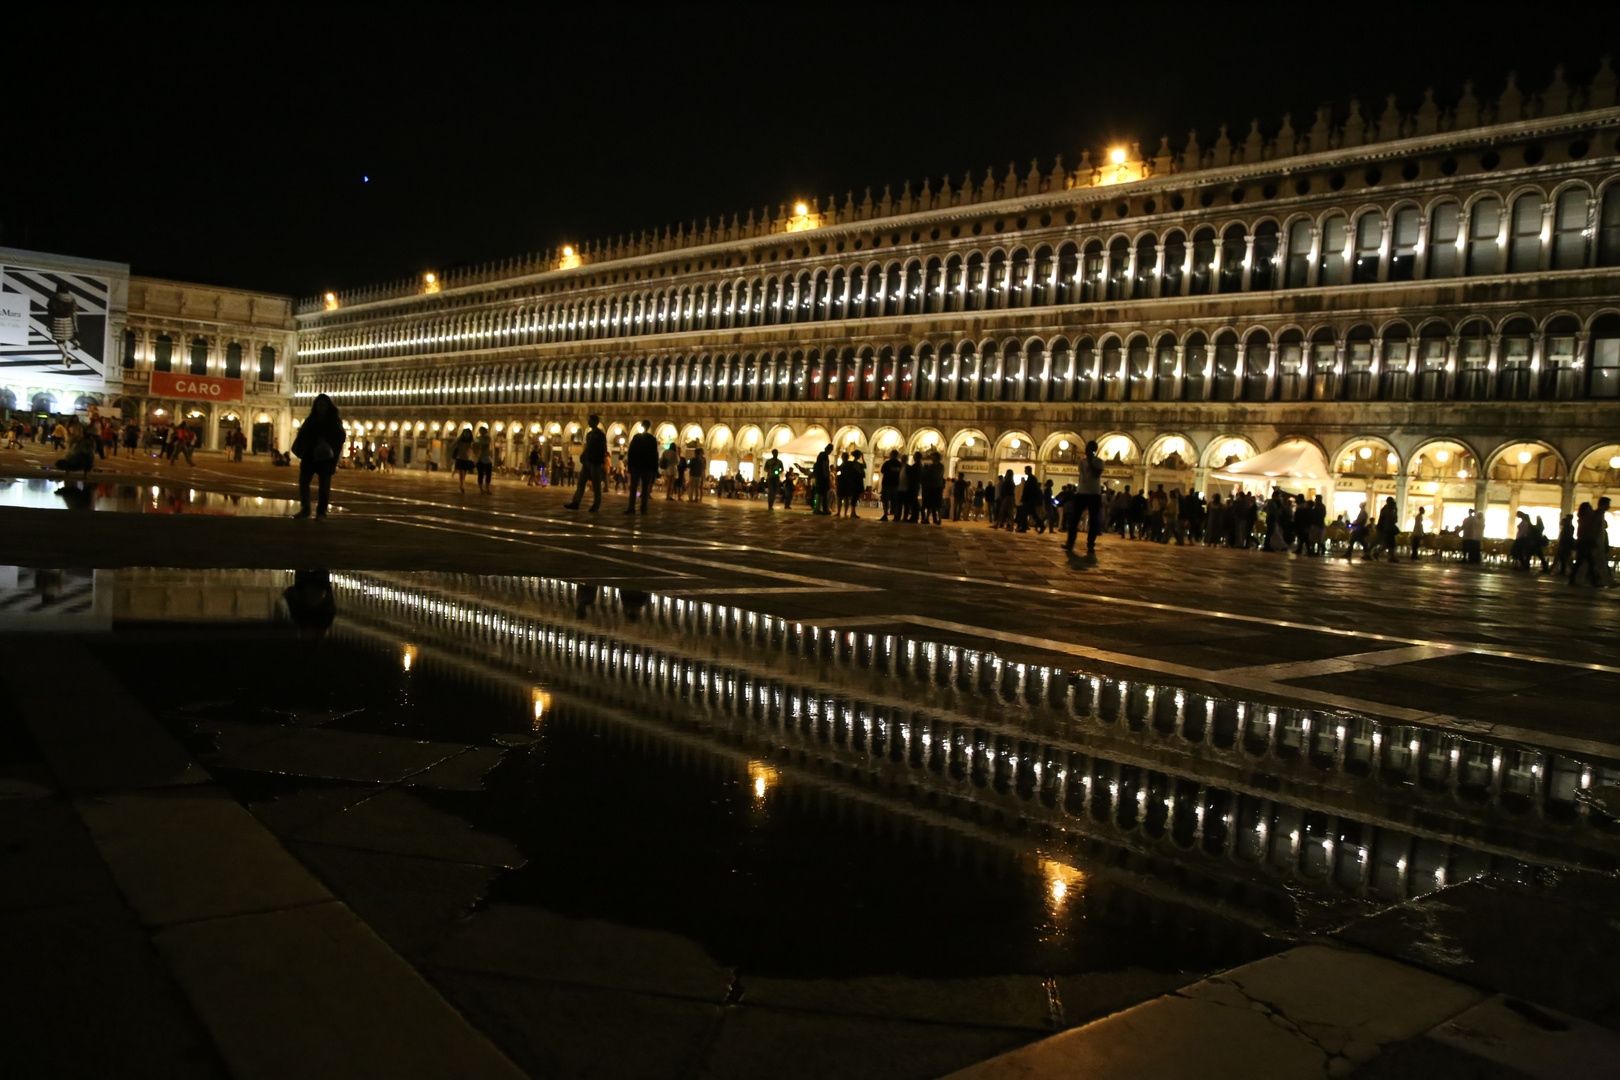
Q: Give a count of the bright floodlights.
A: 5